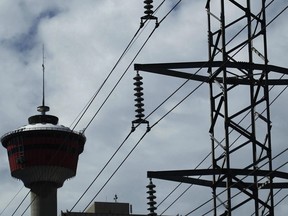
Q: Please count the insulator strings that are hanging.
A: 3